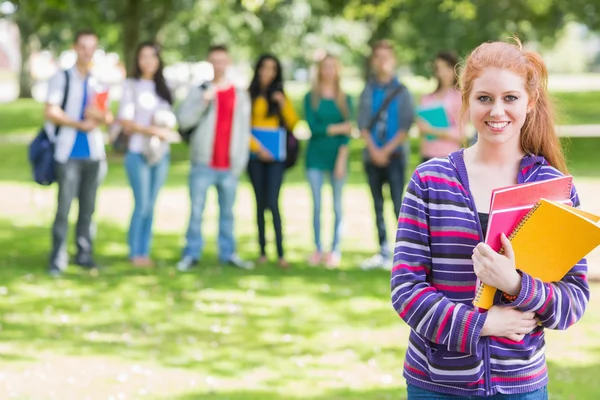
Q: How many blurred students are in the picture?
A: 7